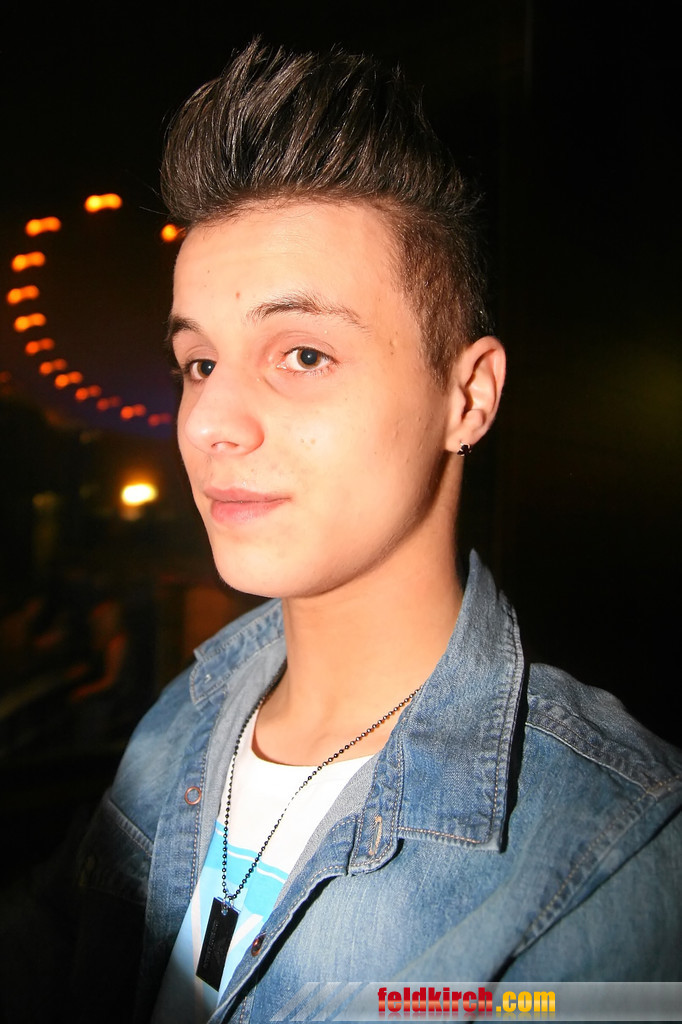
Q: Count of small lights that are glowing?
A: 13